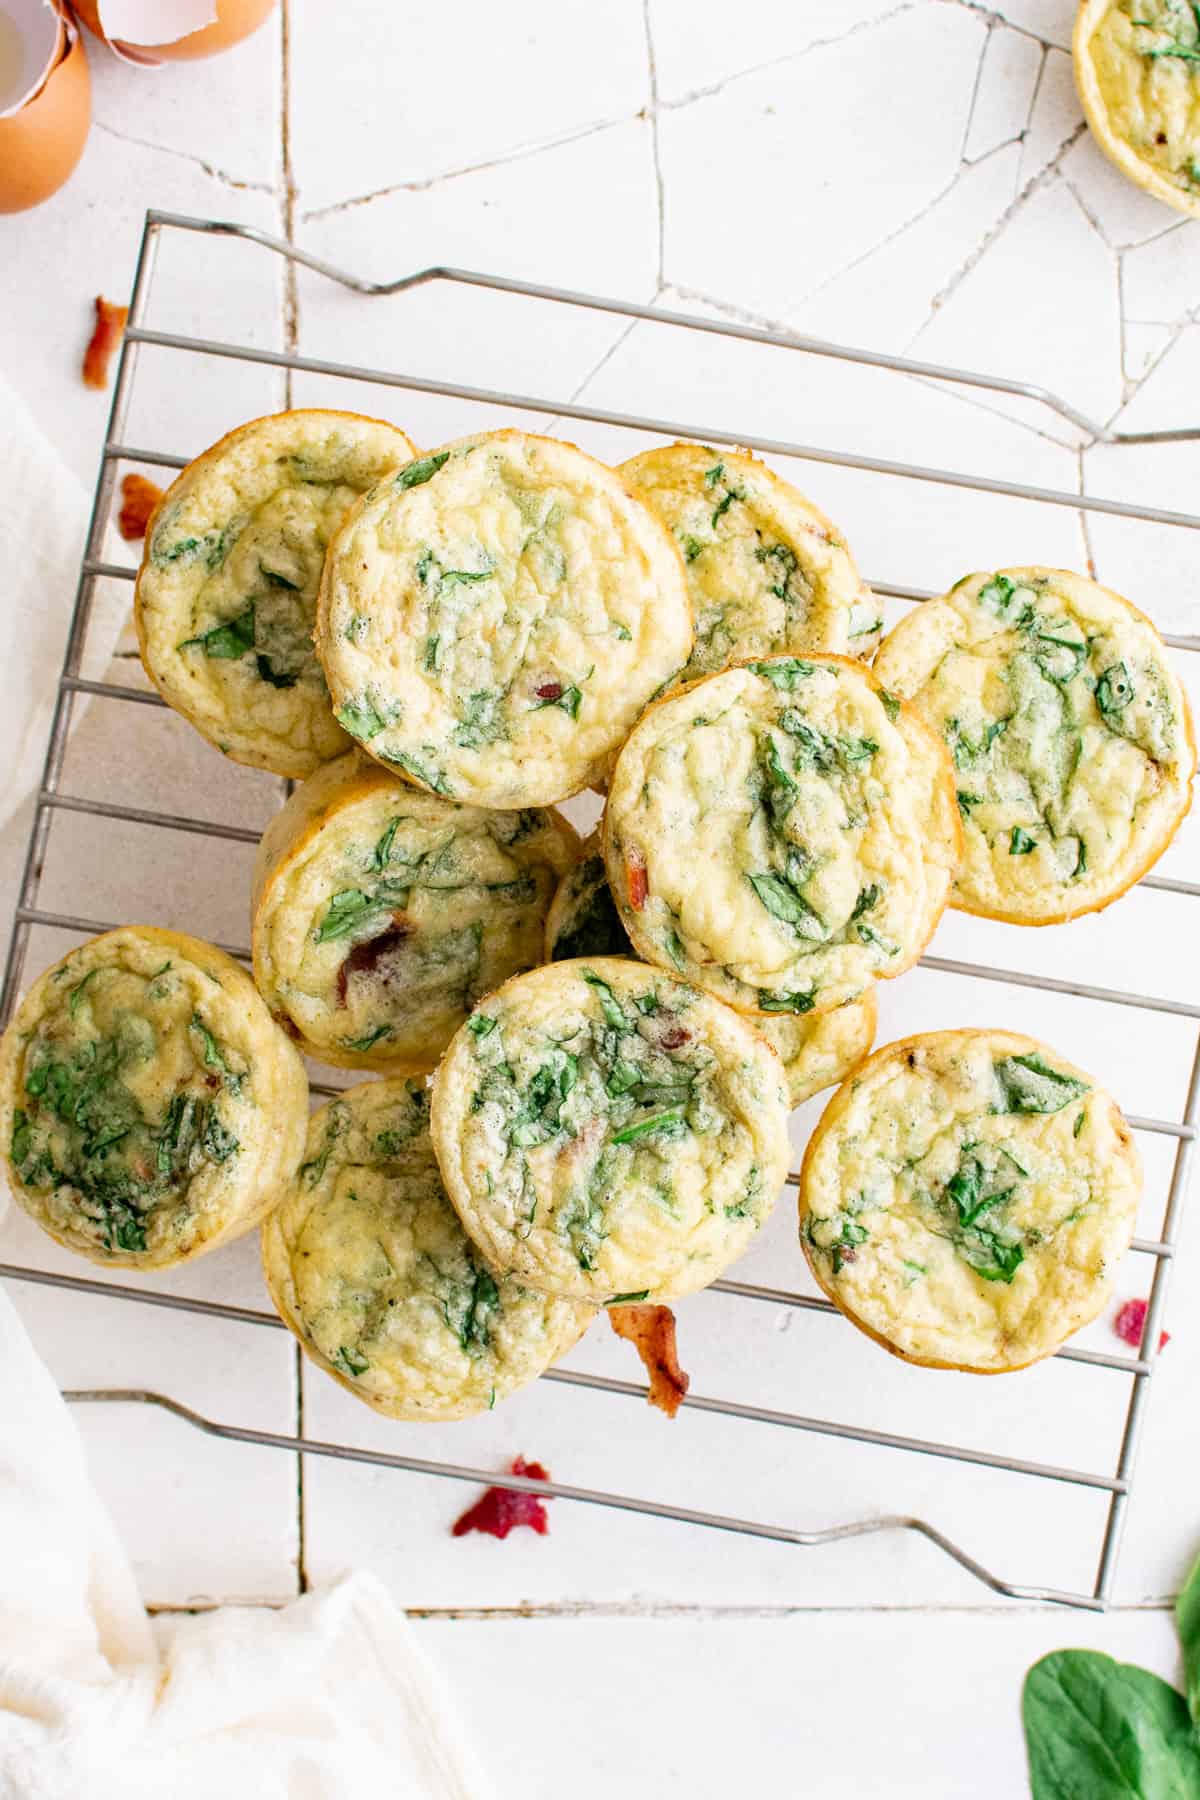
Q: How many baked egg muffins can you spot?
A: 12